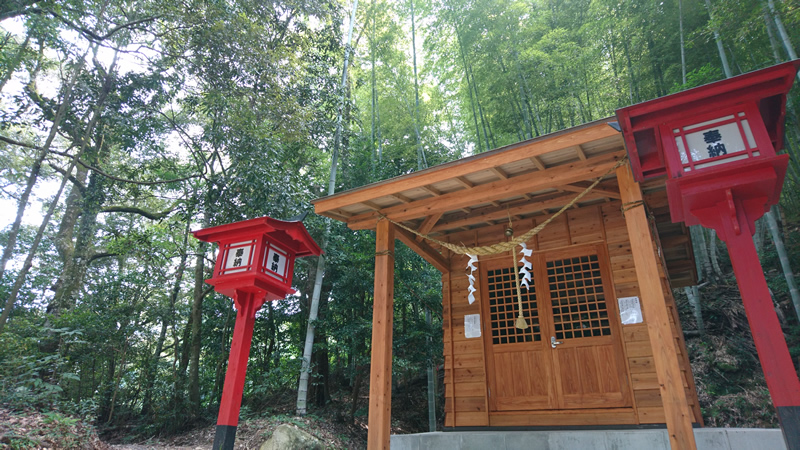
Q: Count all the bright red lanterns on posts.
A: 2